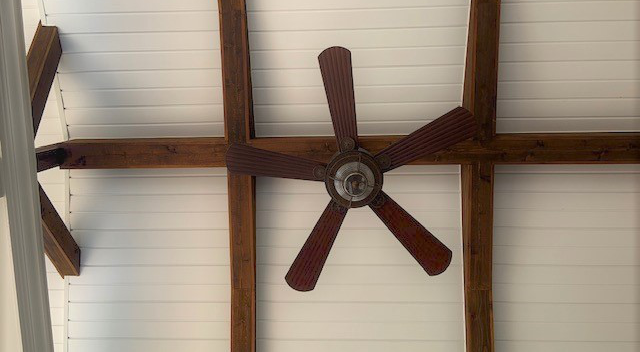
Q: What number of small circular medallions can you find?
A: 5